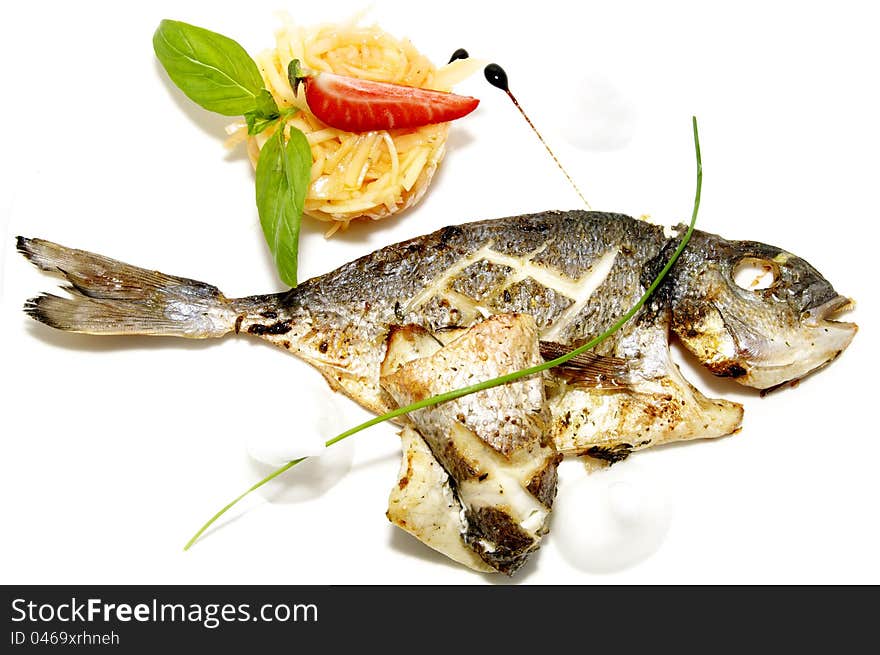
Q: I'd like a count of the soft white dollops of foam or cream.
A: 3